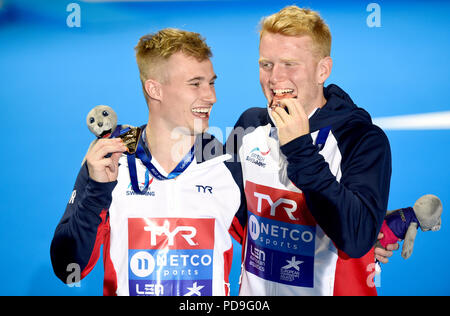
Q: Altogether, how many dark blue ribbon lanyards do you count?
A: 2